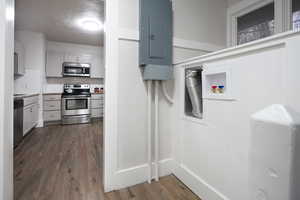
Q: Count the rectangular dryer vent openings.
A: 1